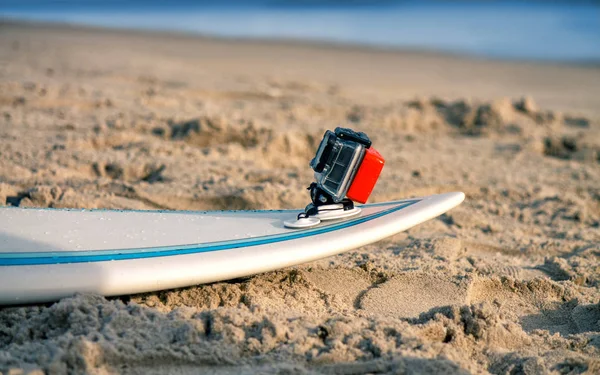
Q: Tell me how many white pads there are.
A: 2